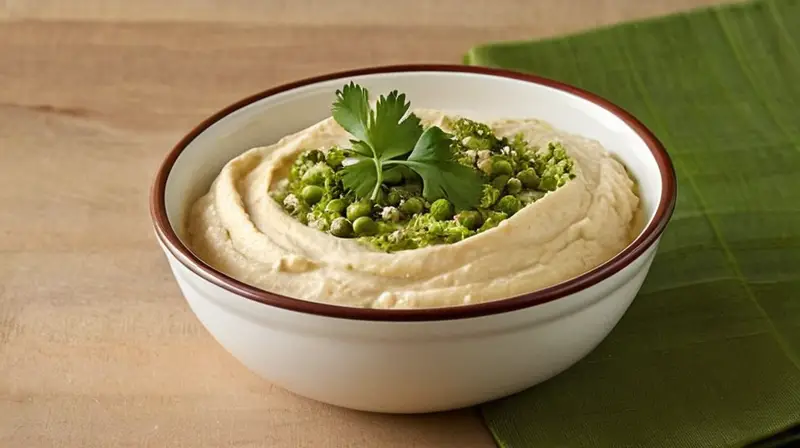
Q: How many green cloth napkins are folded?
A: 1